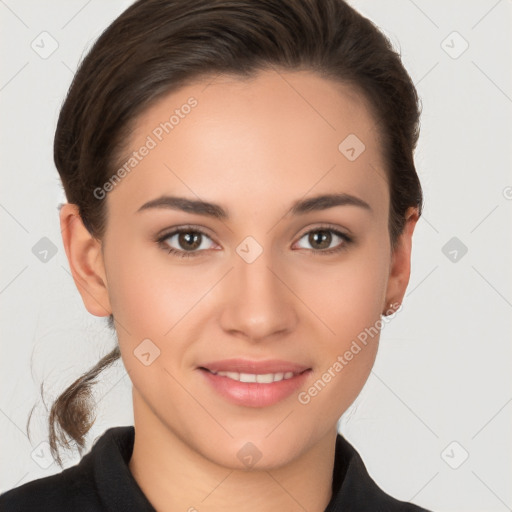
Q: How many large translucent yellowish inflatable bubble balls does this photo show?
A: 0